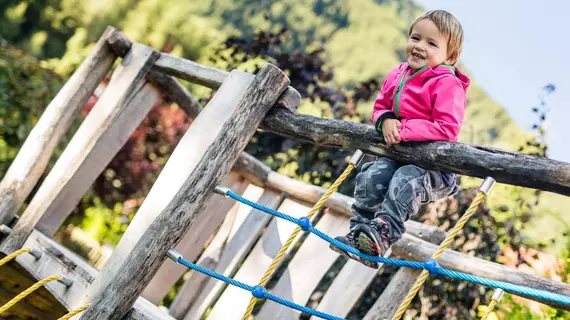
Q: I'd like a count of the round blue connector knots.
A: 3